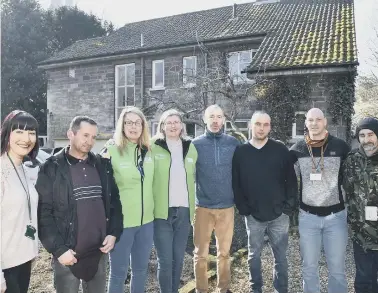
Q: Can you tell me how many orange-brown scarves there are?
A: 1